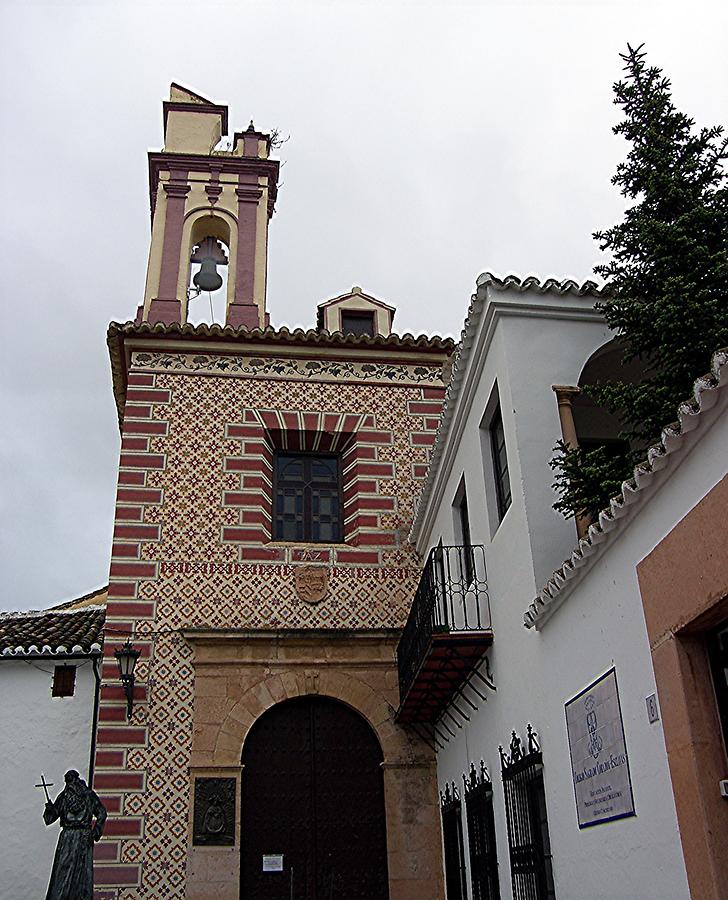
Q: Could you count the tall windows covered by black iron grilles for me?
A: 3